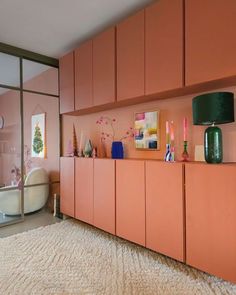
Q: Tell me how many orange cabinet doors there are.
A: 12